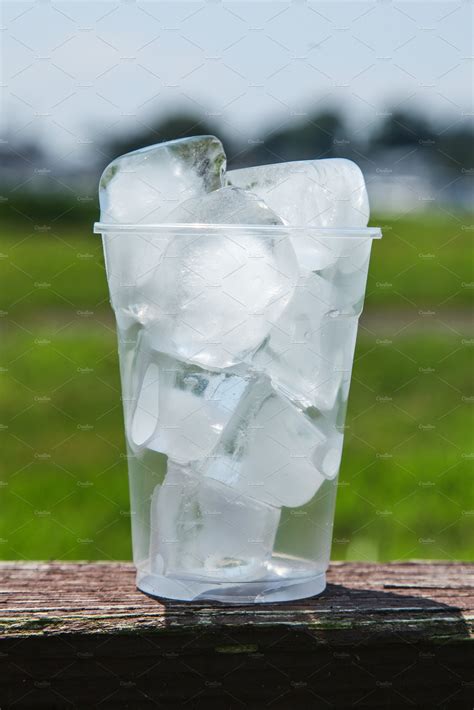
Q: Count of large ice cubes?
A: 7